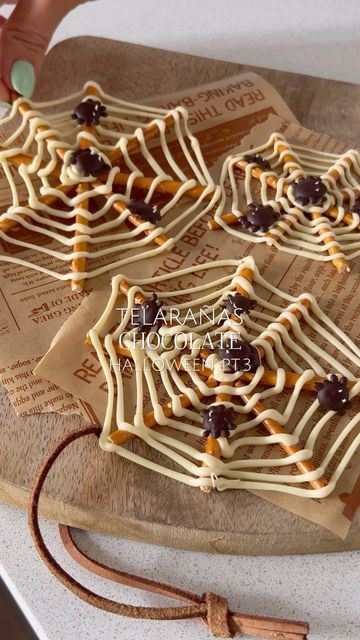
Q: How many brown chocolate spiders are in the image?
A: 12